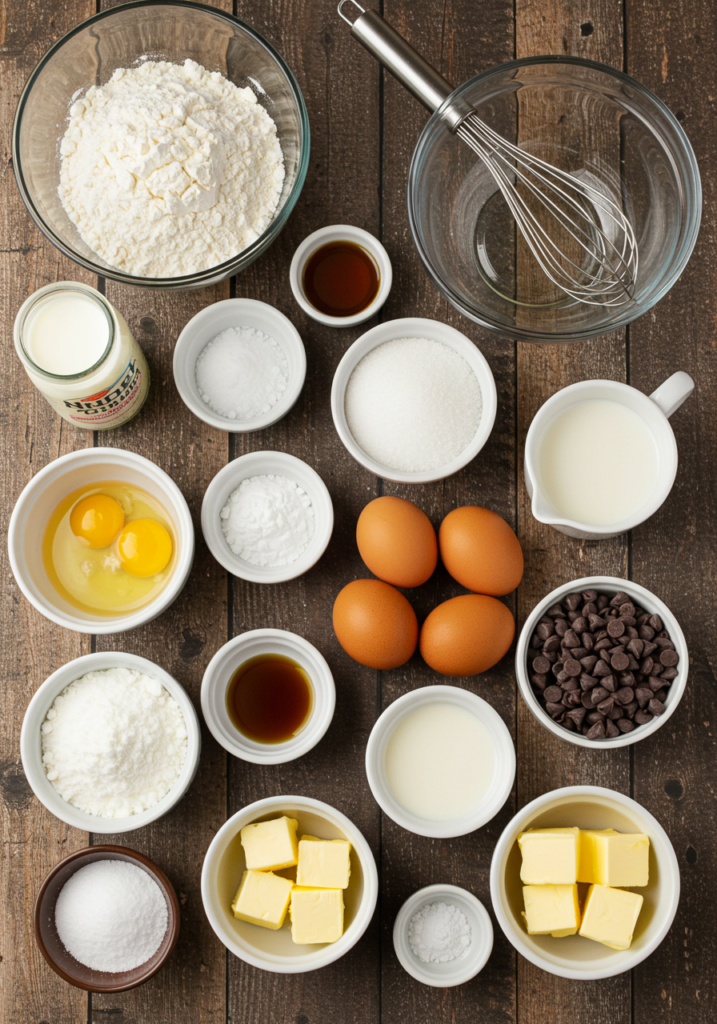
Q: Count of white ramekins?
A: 12